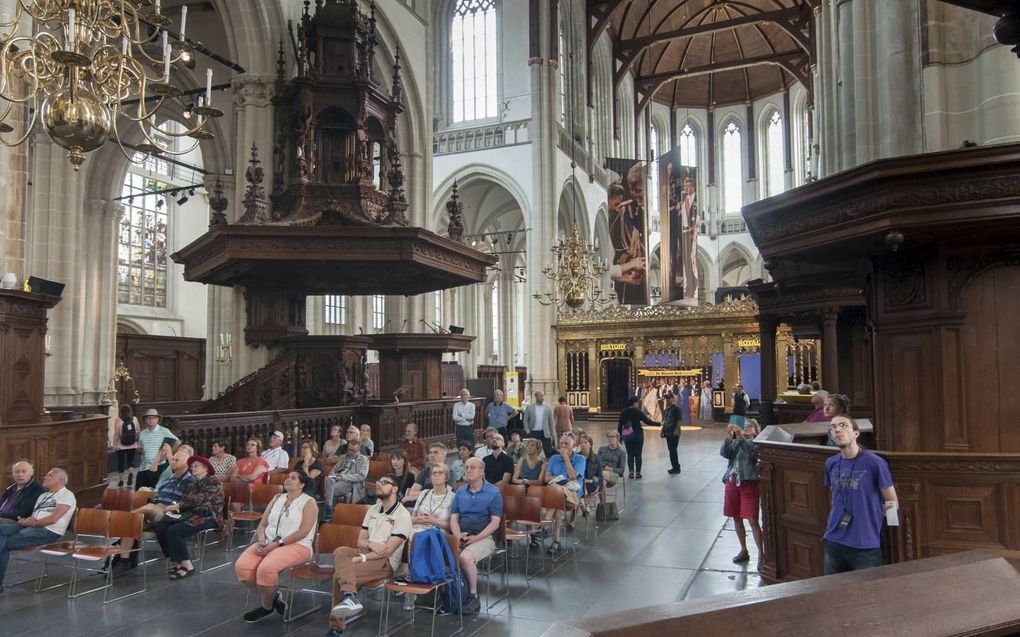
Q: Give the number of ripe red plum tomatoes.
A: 0